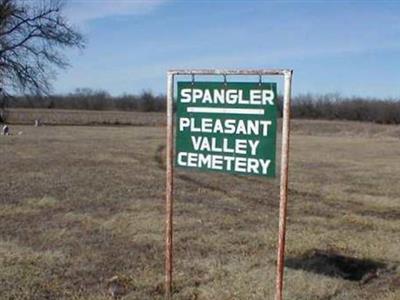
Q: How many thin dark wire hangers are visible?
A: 3